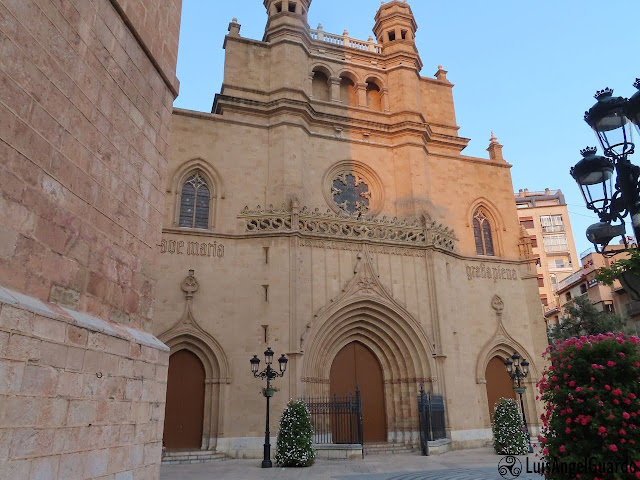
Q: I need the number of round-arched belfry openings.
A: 3